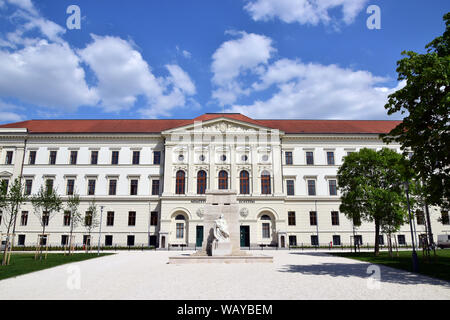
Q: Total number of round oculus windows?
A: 5